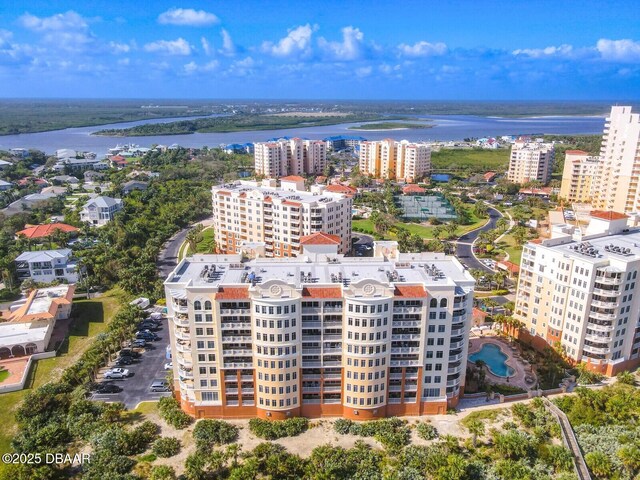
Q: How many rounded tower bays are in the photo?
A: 2